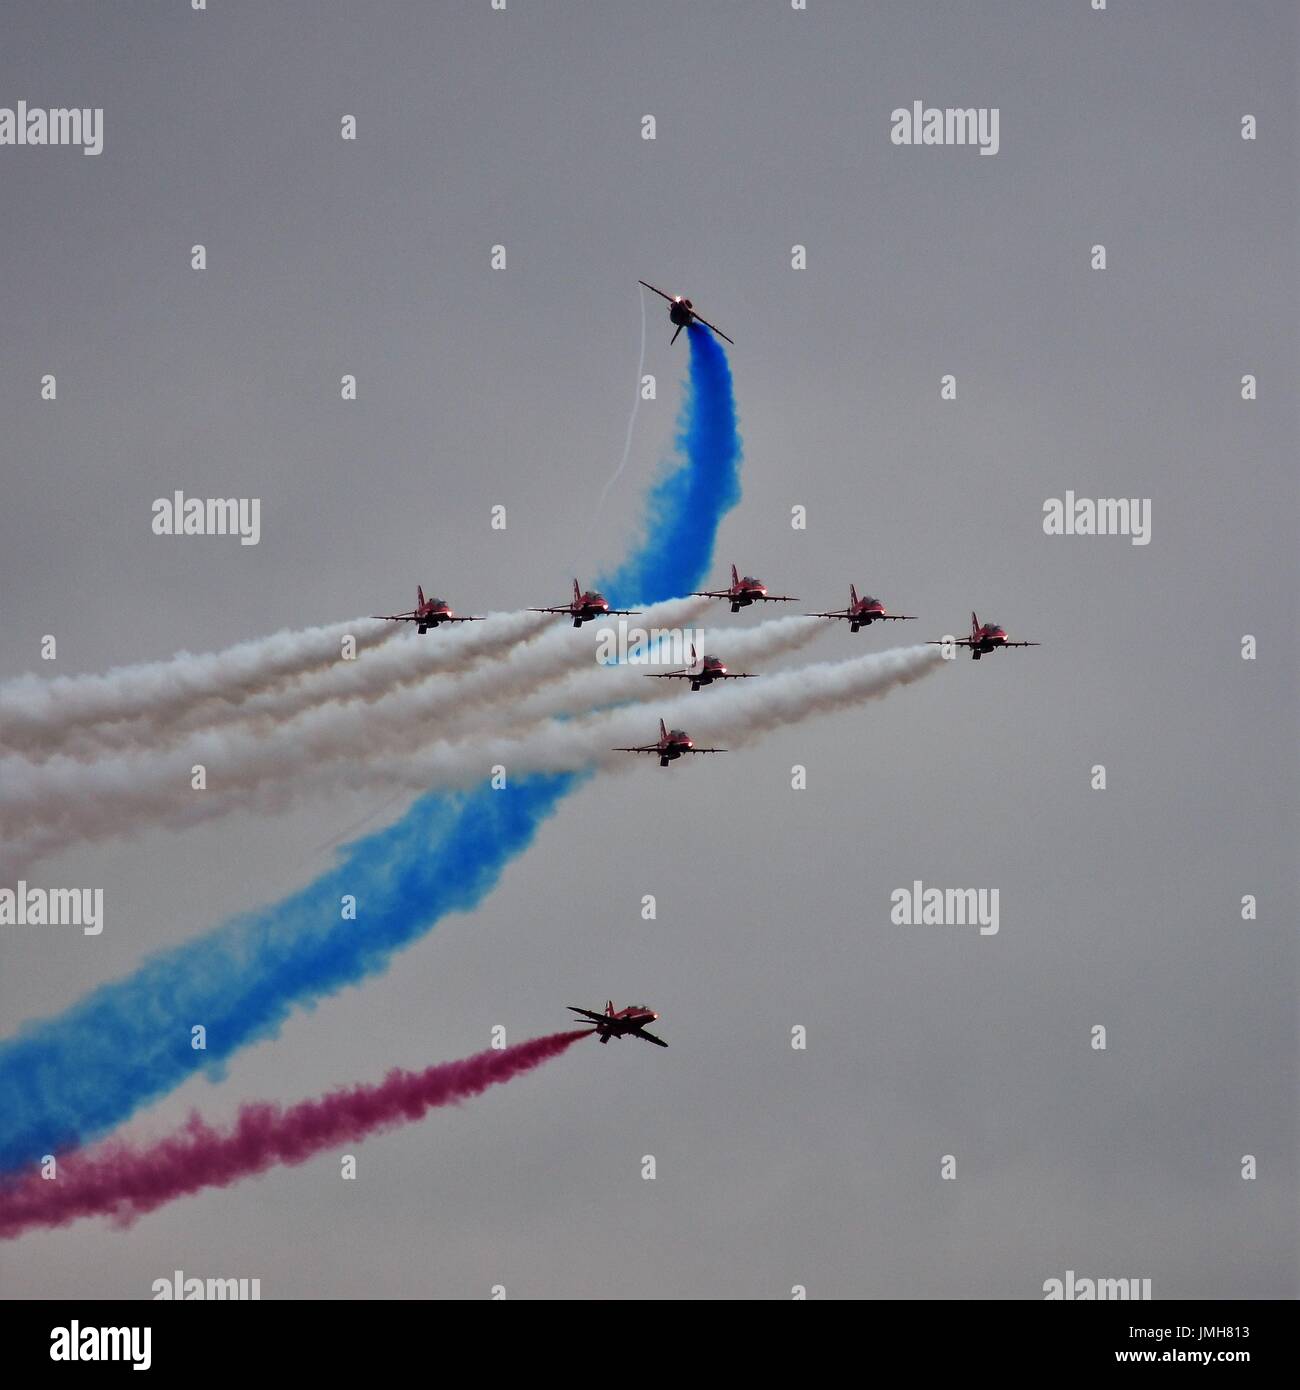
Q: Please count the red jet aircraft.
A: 9